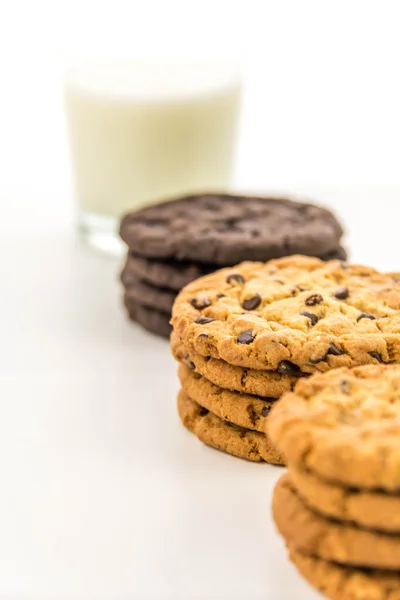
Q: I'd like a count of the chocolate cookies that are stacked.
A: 4